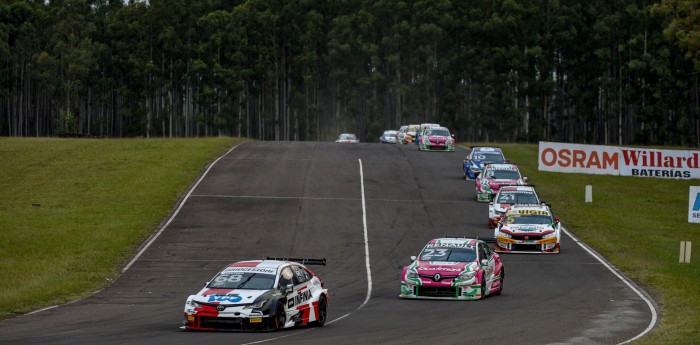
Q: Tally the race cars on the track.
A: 12